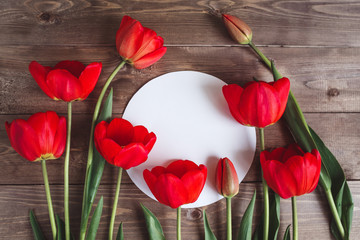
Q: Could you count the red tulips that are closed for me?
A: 2